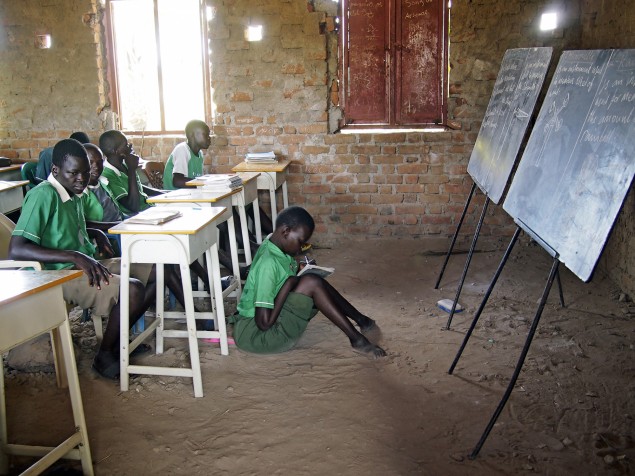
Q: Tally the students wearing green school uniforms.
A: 5